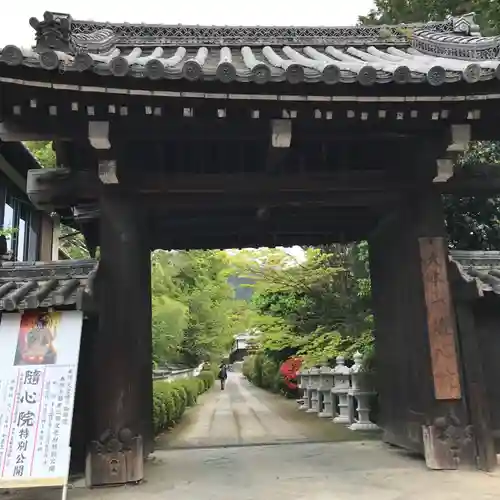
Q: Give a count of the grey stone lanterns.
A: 5